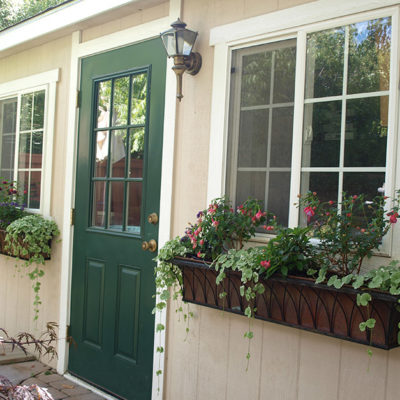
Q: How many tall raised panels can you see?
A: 2